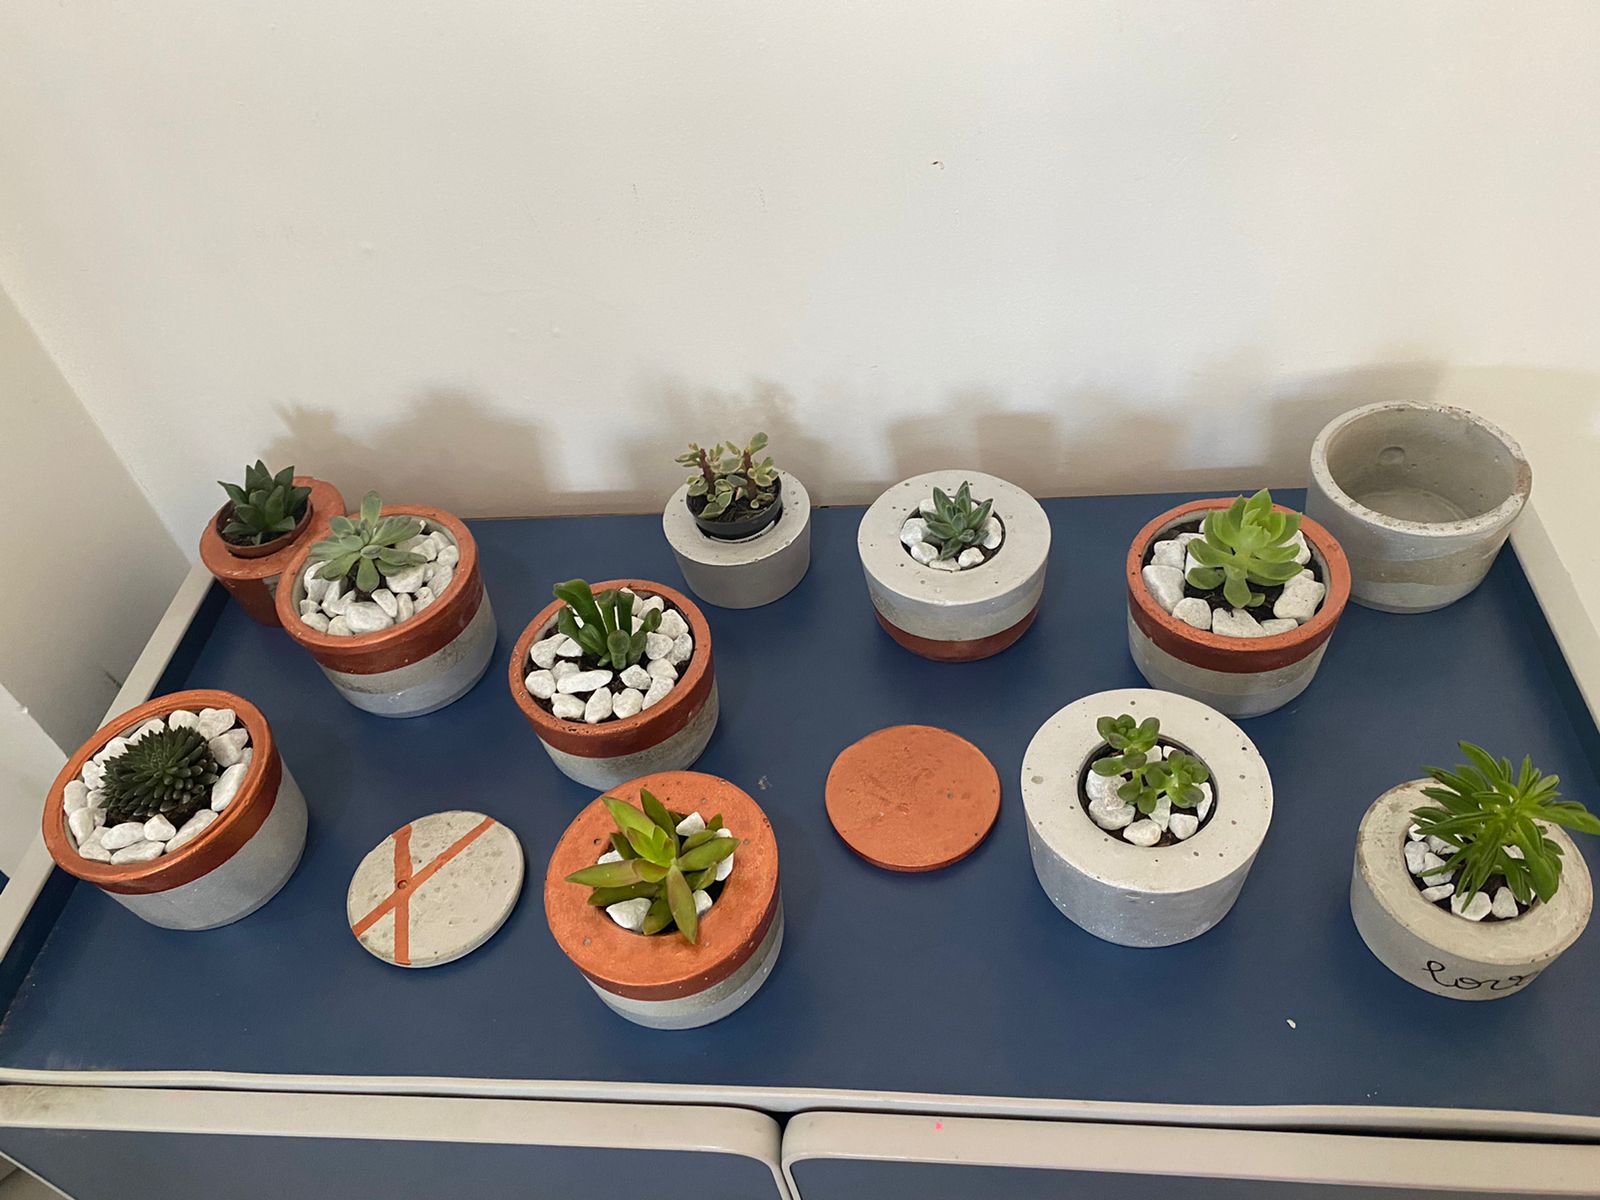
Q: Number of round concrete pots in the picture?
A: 11